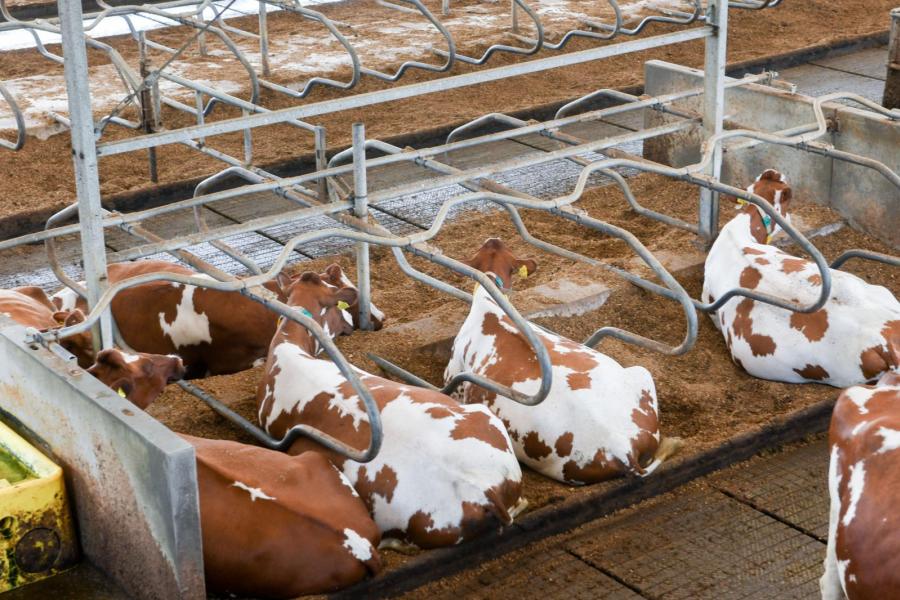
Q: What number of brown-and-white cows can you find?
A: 7